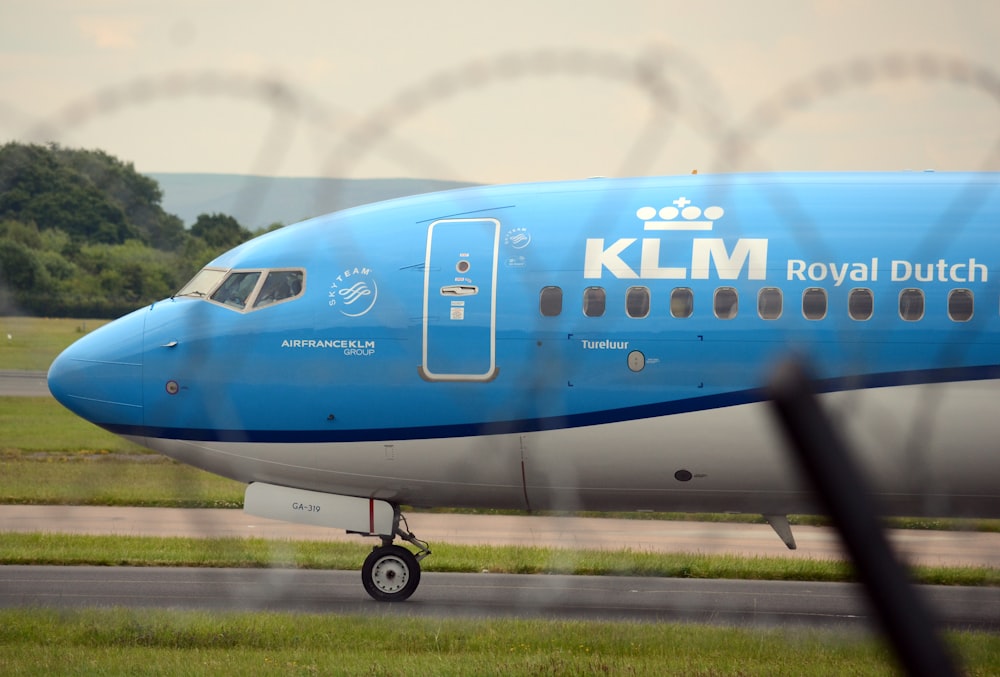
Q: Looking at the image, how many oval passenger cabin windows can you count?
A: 10